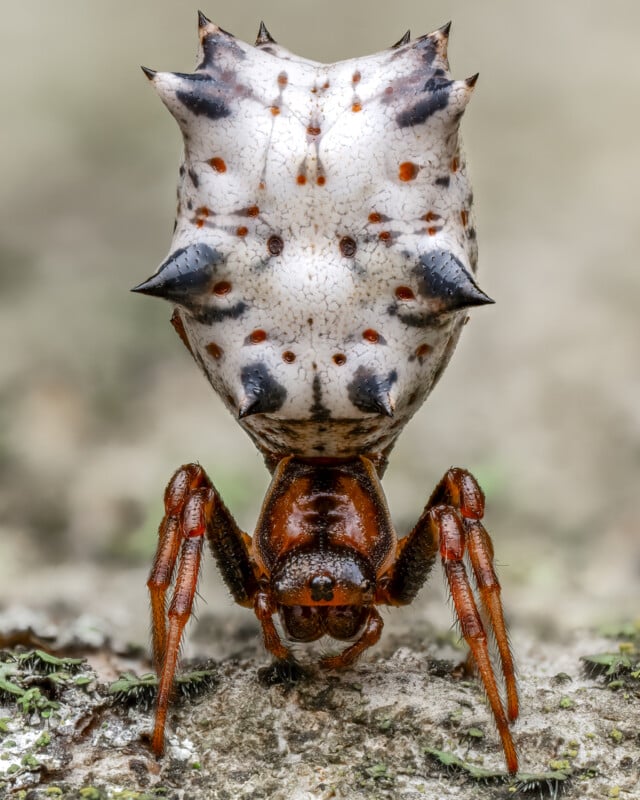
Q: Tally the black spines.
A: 10